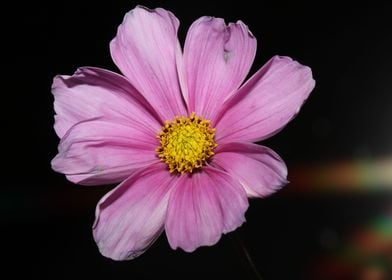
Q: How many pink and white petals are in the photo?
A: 8